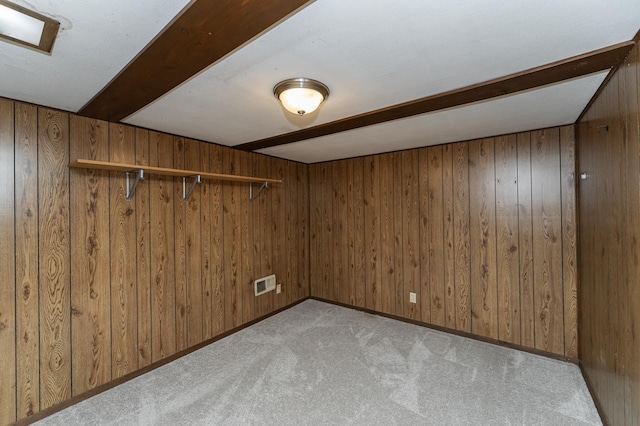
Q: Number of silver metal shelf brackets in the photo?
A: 3